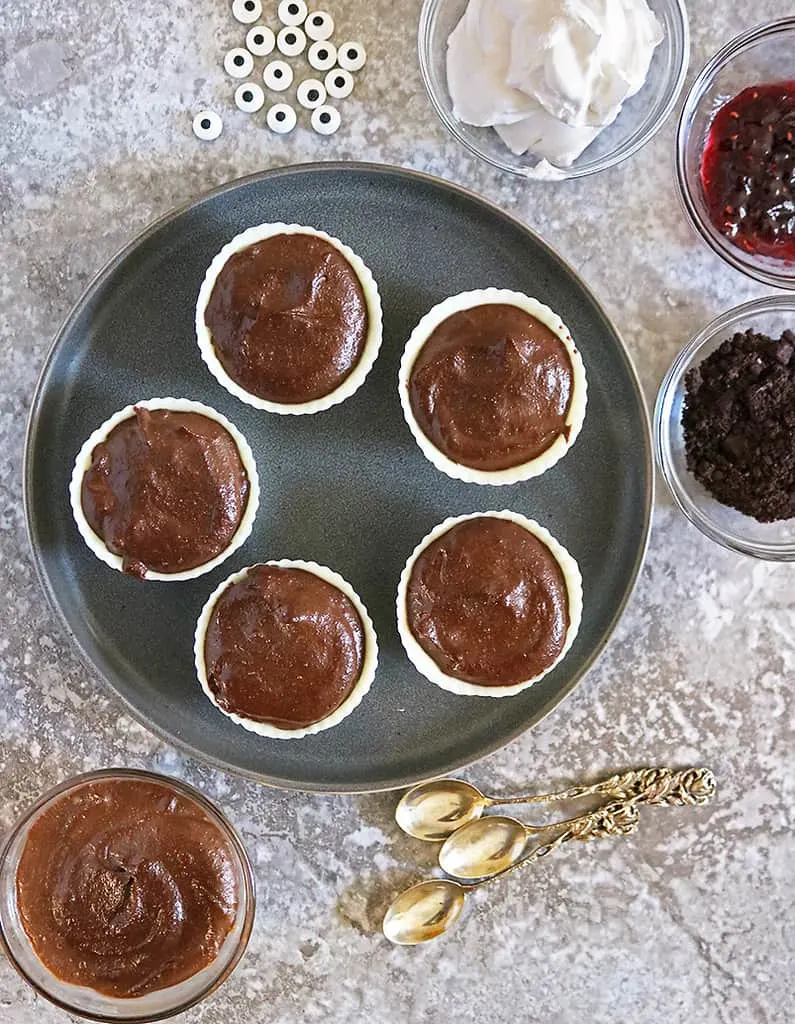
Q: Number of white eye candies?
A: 15